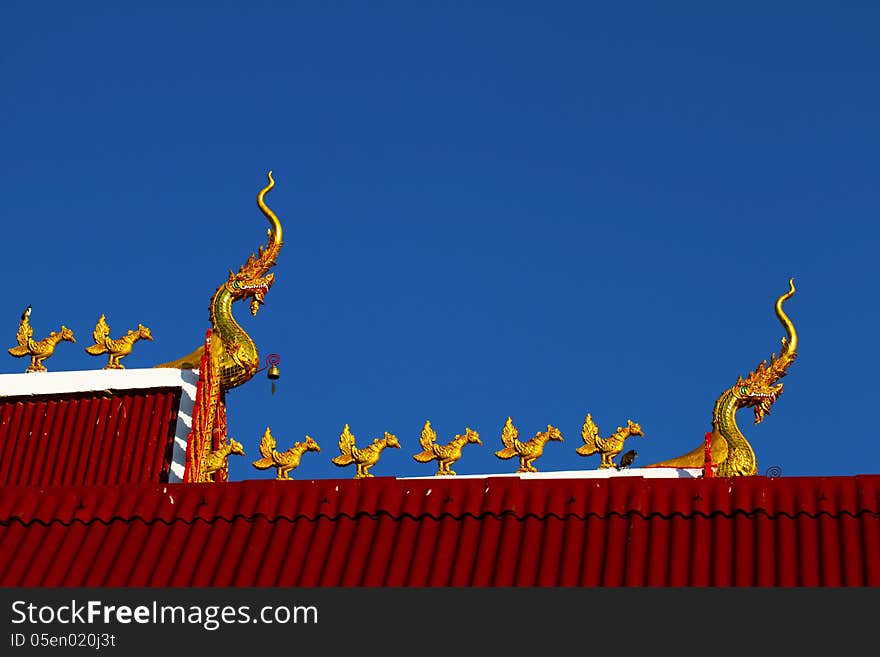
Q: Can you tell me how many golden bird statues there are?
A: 8